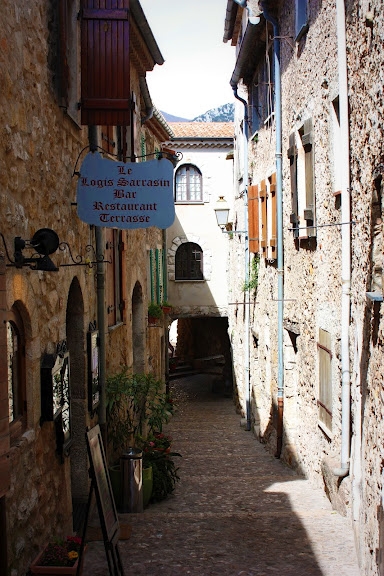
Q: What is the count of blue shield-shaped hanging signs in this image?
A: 1